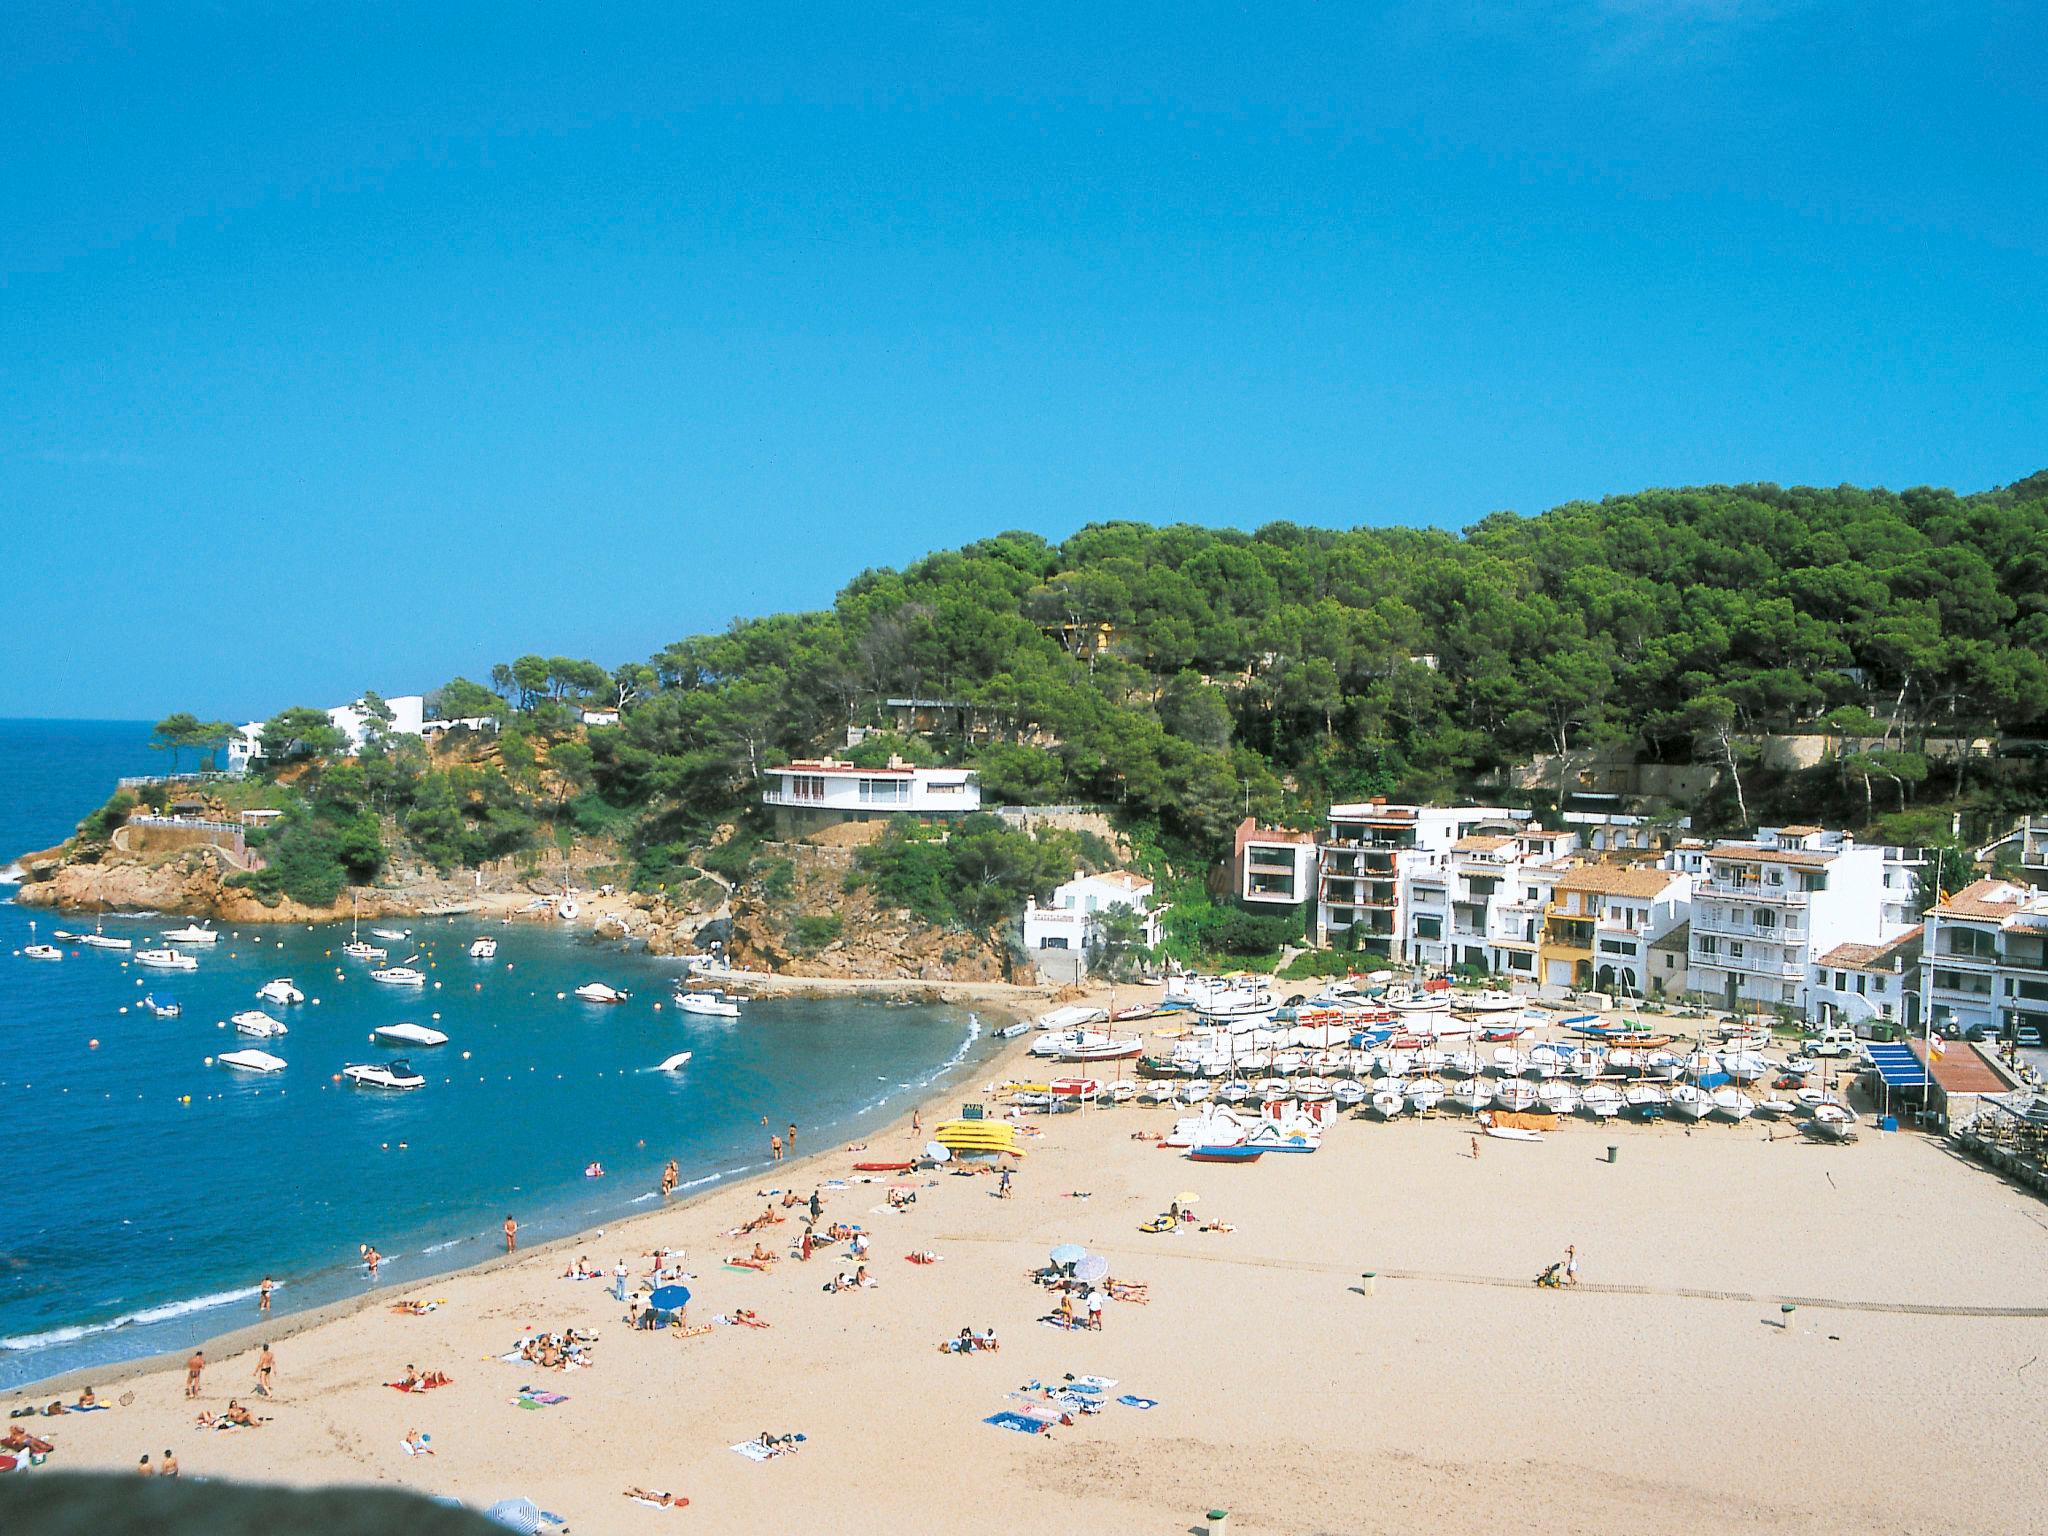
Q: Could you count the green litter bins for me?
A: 4